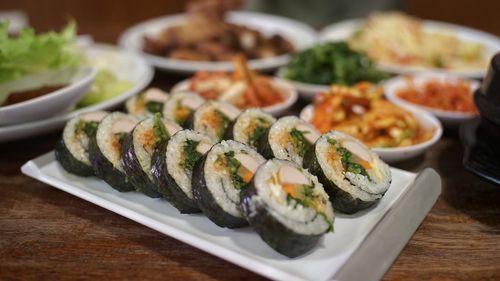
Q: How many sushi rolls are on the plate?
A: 12